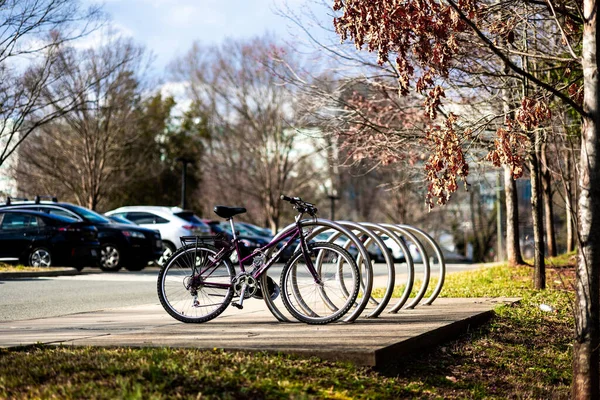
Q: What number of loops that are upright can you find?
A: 5